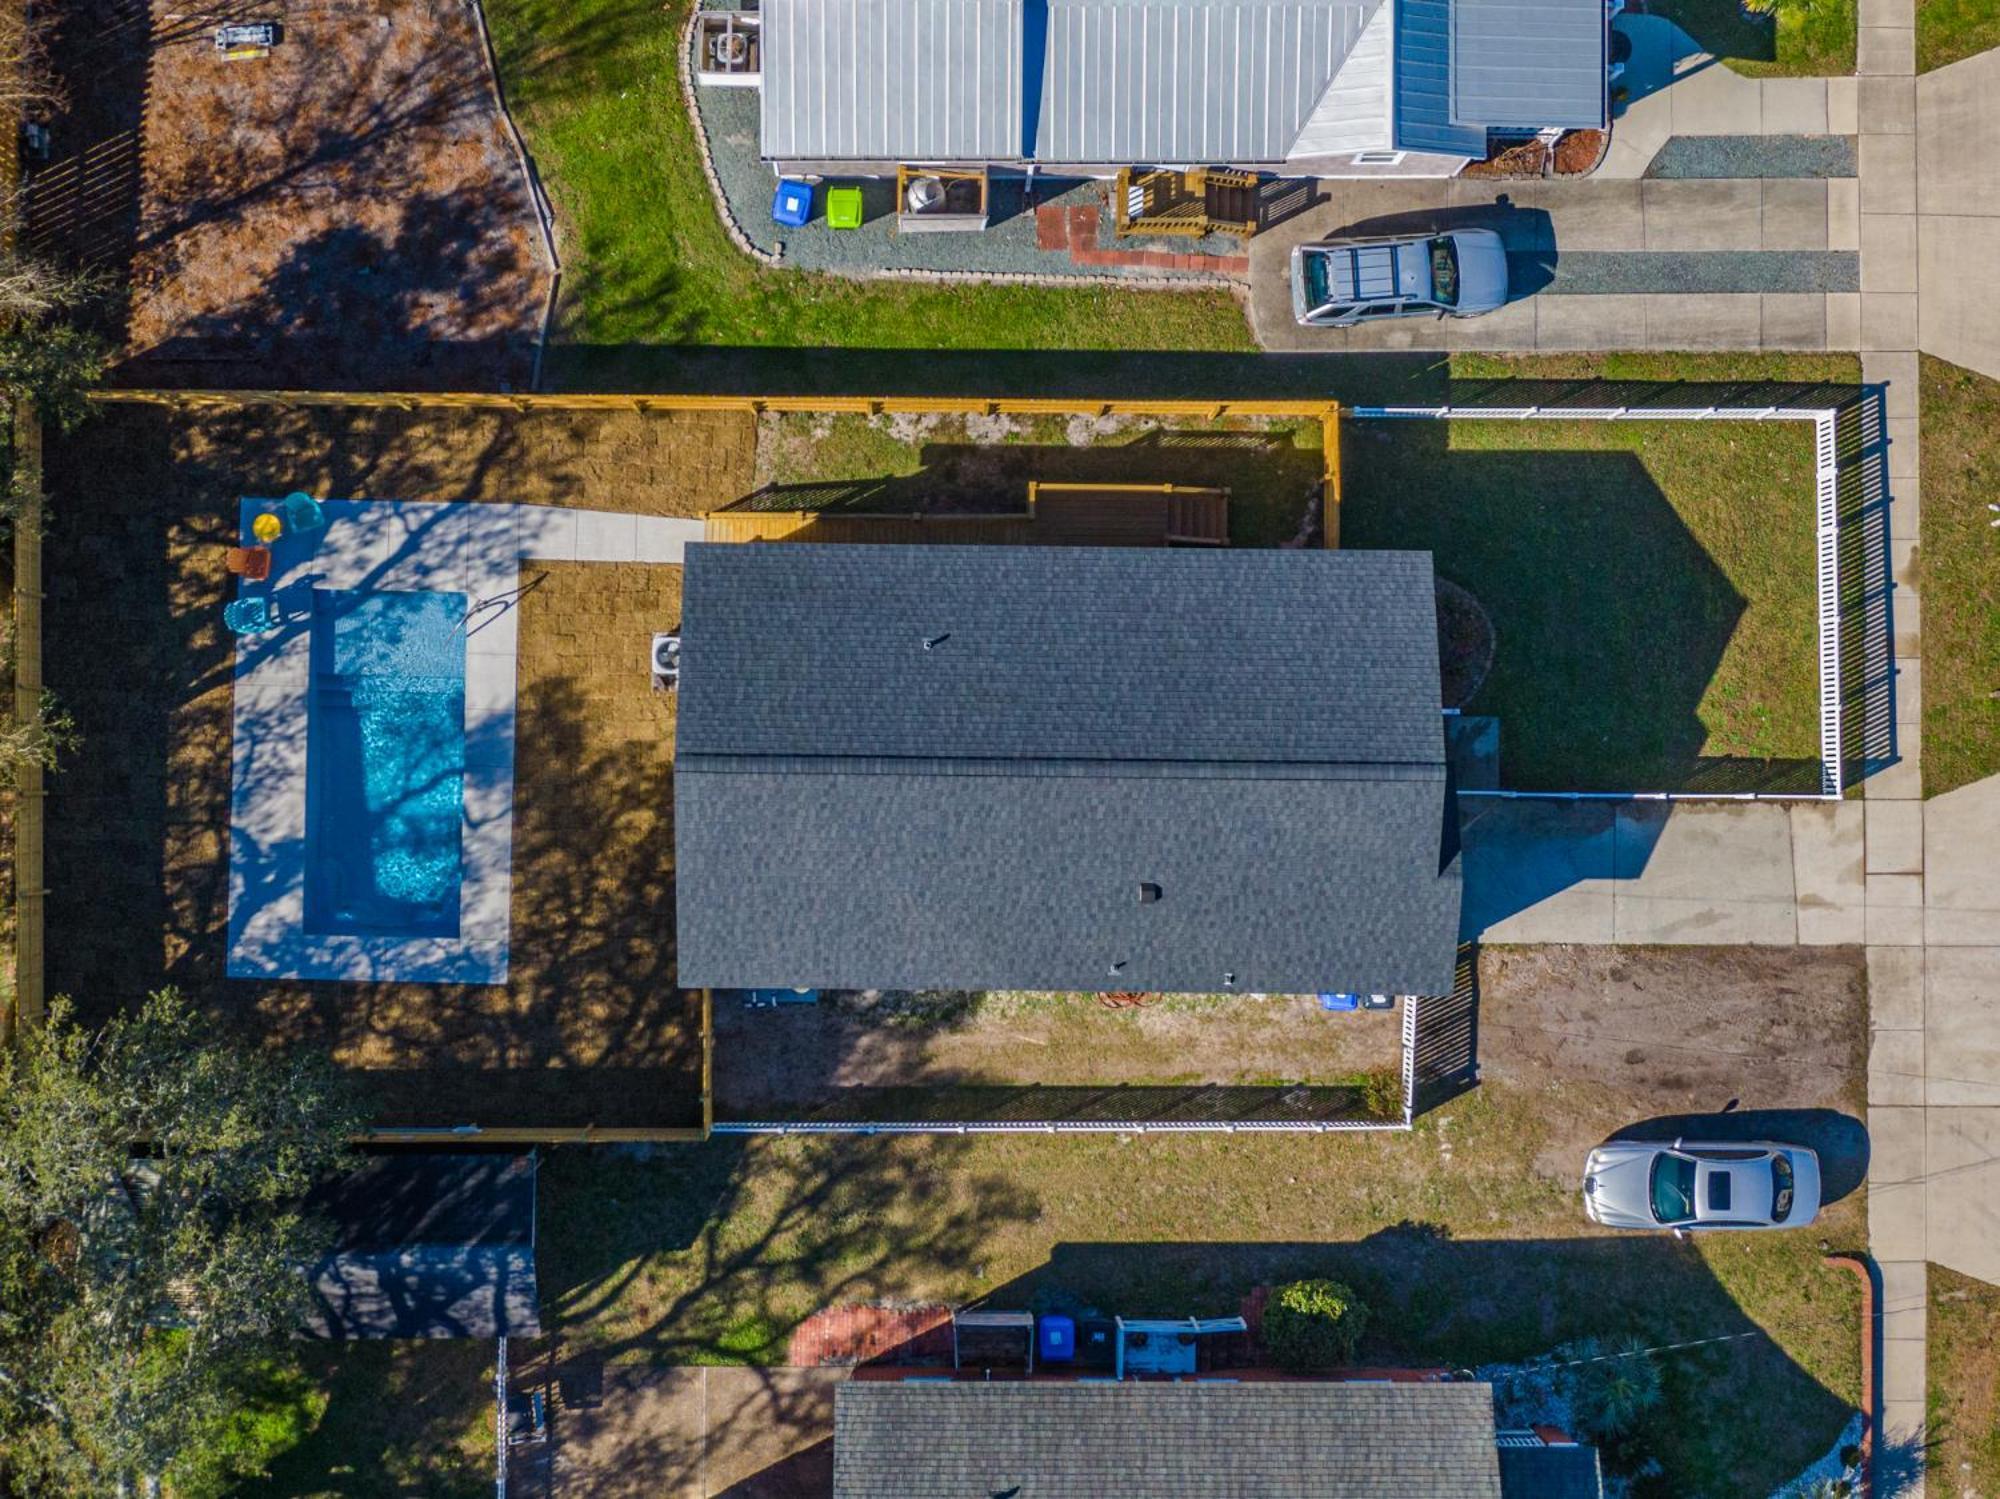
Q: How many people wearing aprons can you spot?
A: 0